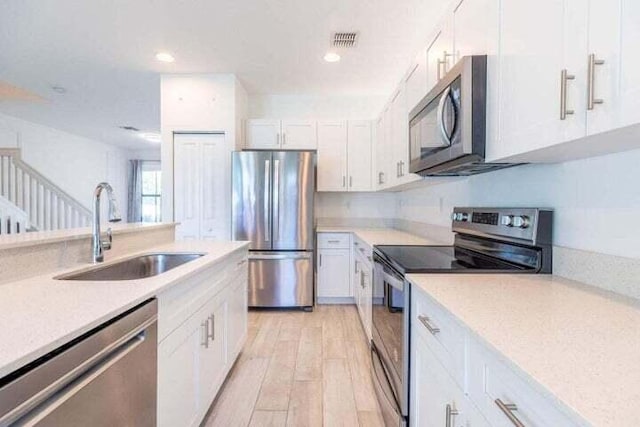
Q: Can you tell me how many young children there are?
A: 0